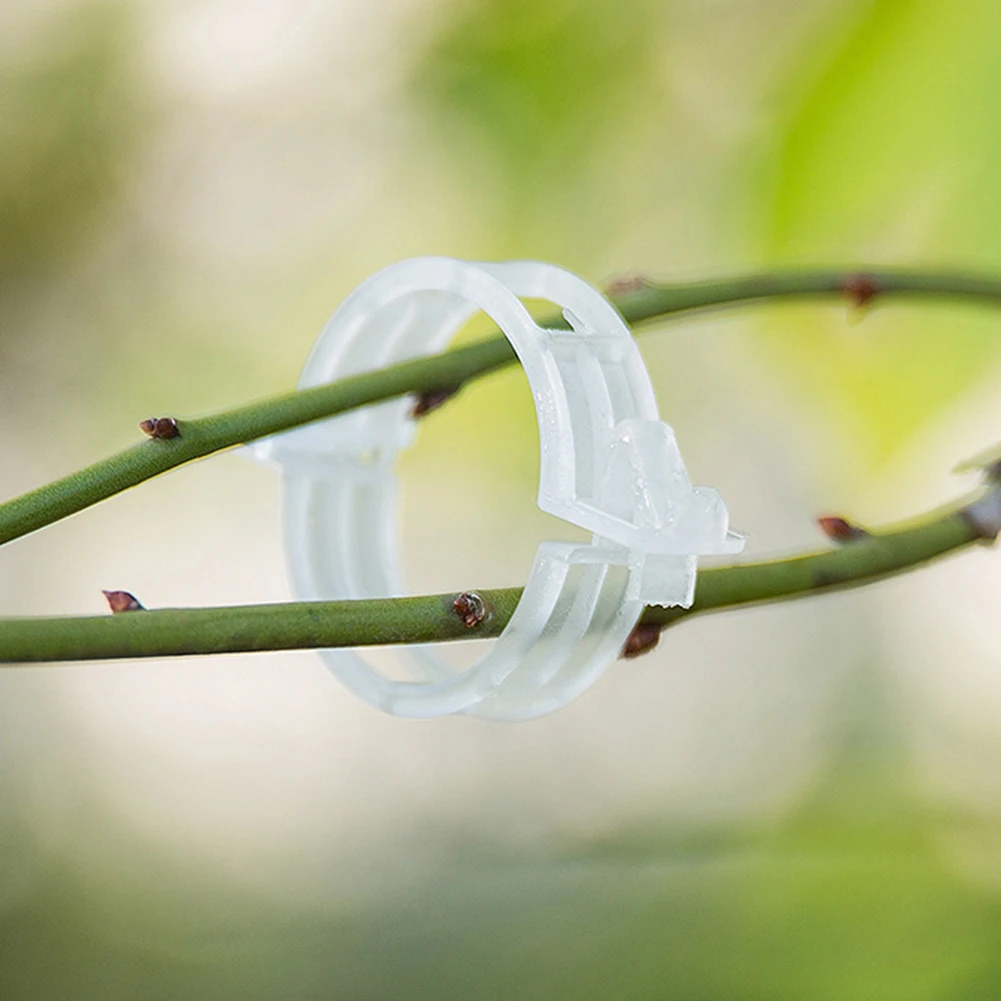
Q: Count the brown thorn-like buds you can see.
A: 8